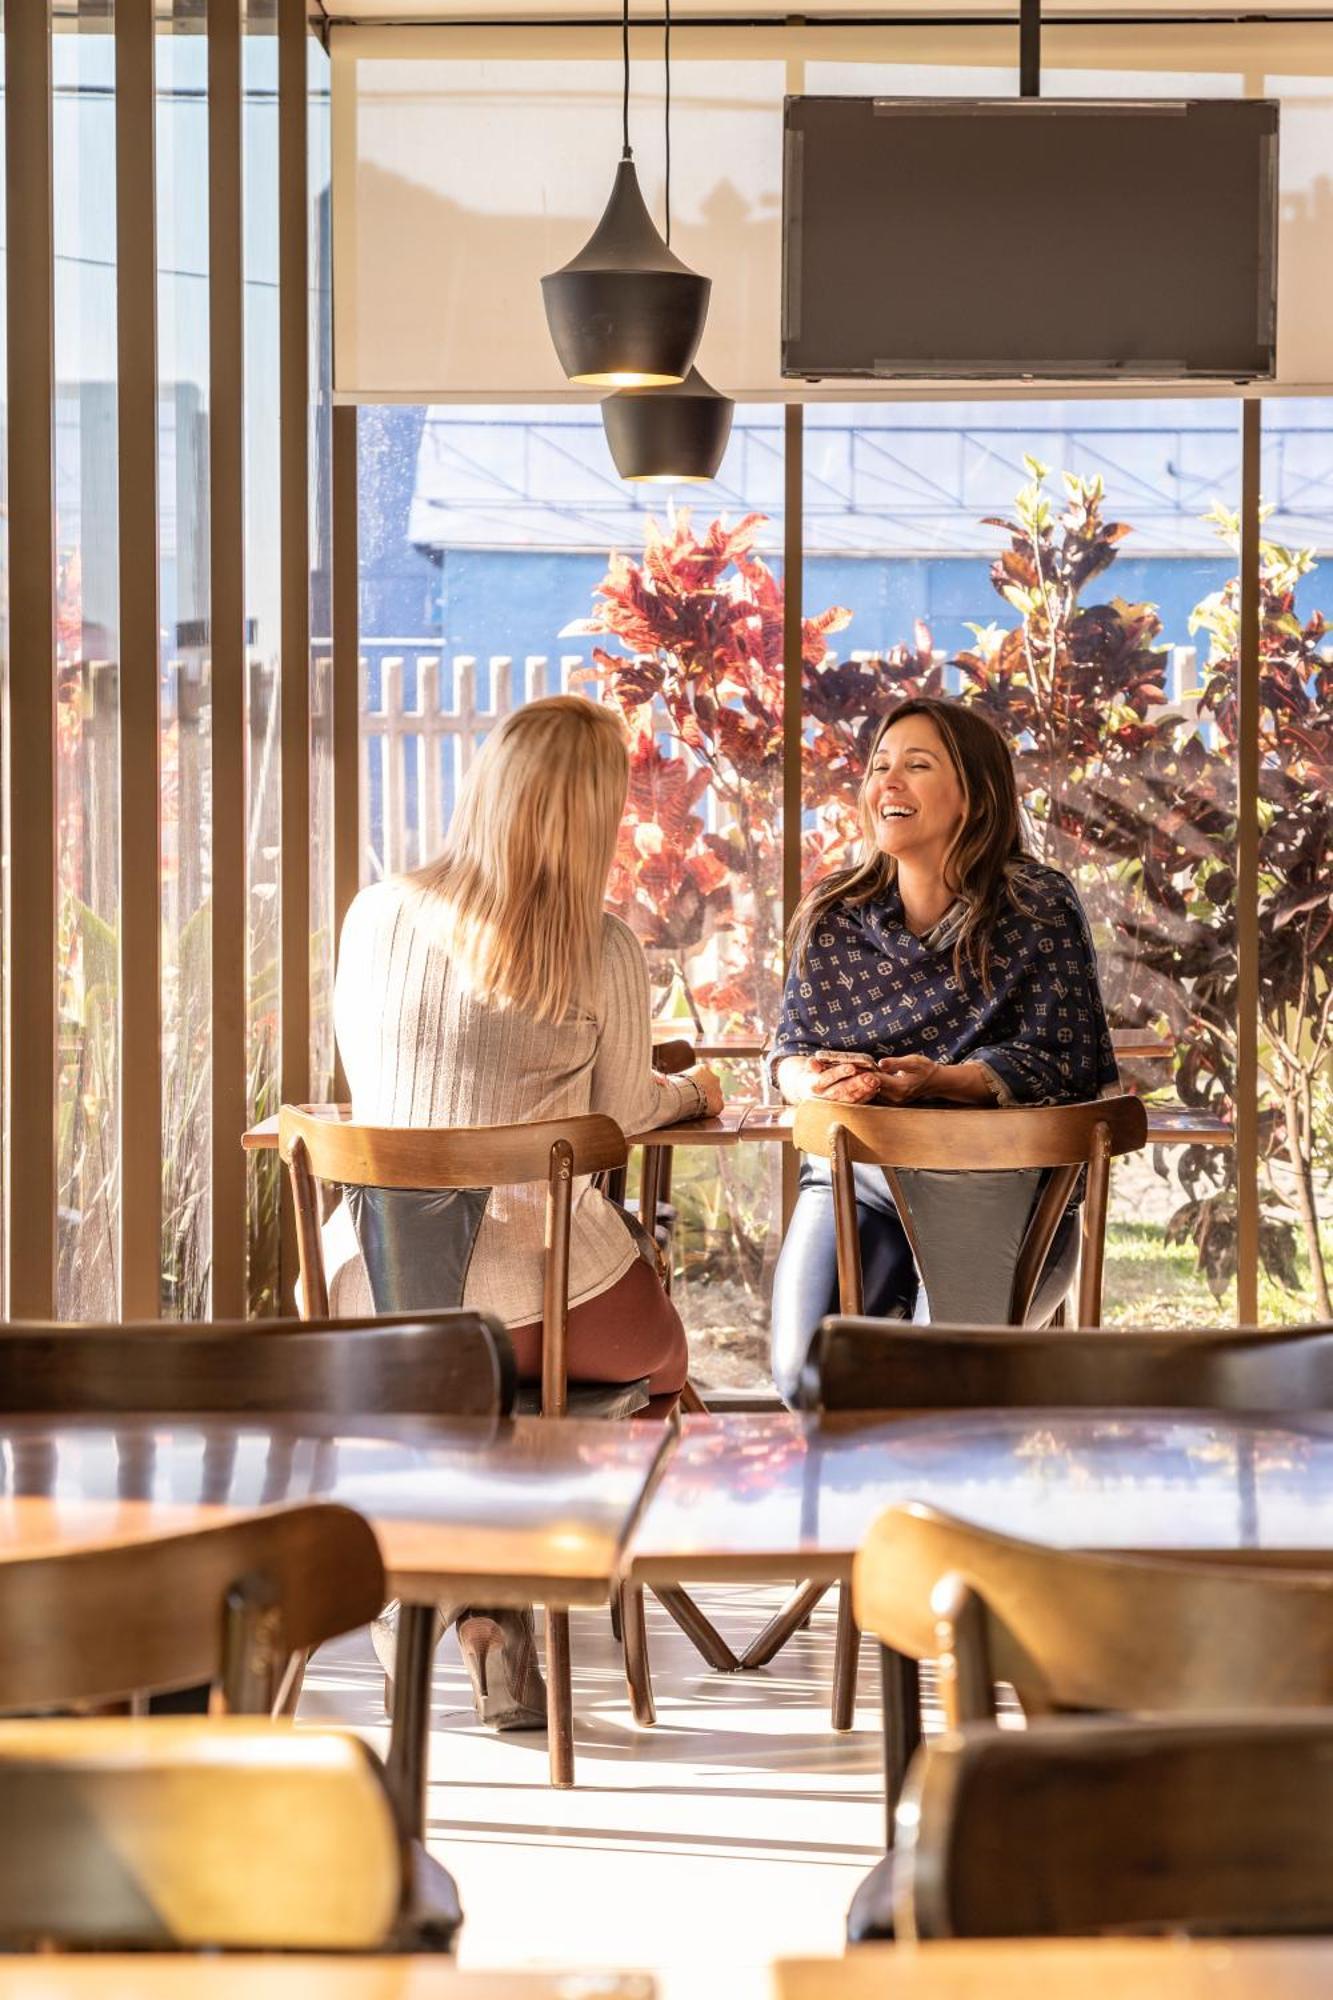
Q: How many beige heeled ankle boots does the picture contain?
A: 2